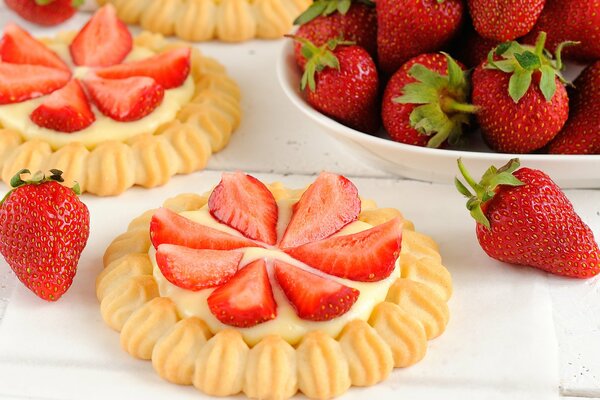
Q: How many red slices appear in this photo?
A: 13